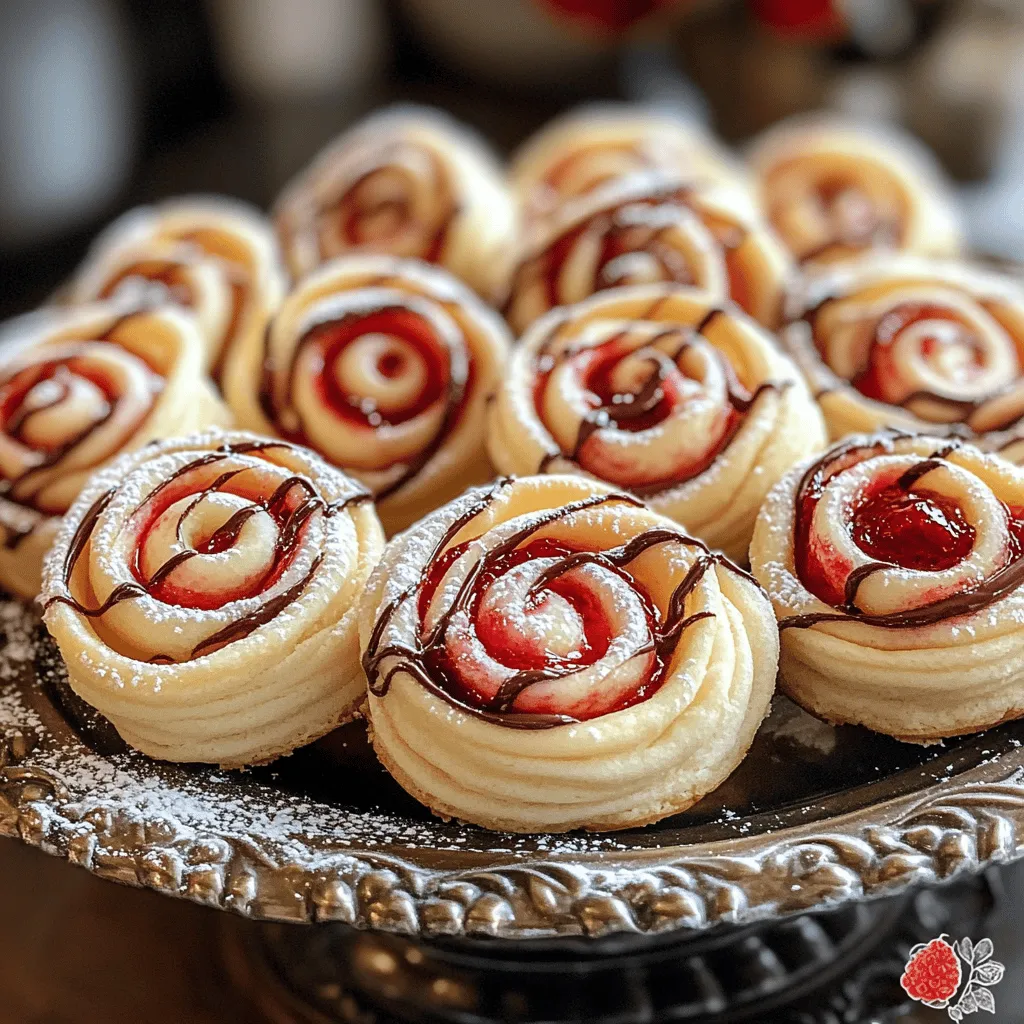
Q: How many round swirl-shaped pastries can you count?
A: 12